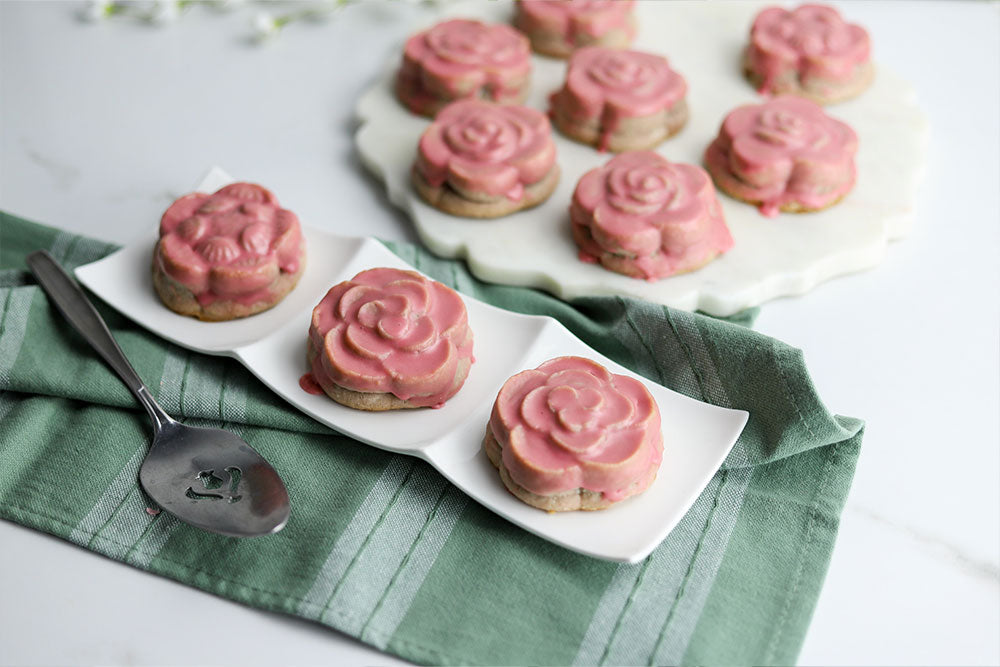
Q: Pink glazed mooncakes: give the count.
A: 10